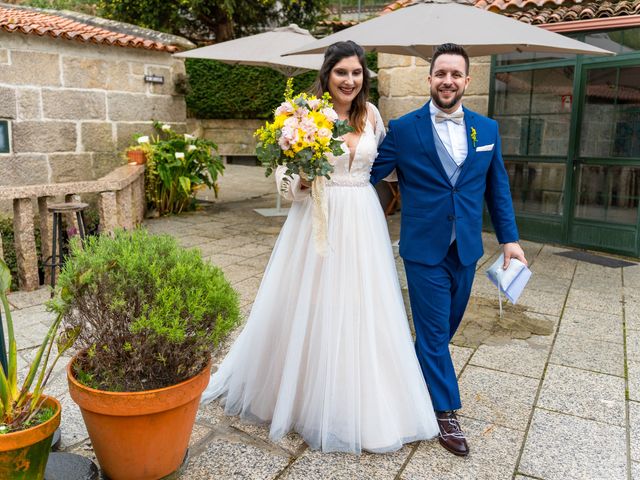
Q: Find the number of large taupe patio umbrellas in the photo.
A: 2